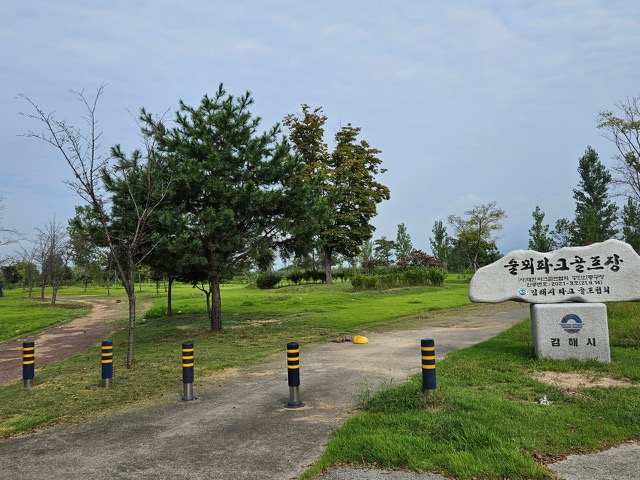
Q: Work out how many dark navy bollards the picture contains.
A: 5